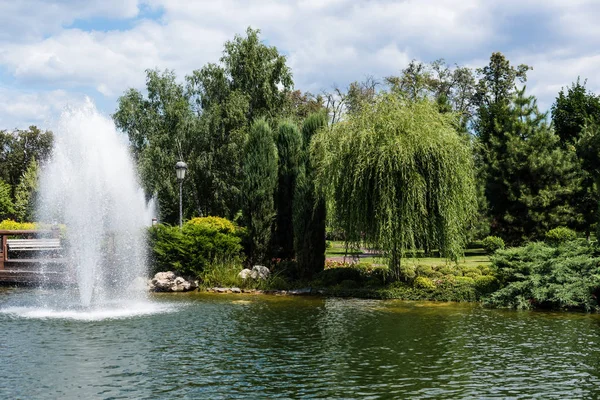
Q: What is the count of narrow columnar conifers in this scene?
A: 3